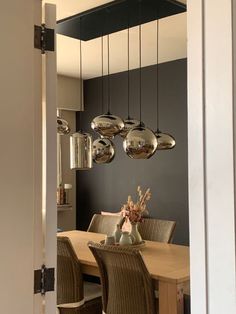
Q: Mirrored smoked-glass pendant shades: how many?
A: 7